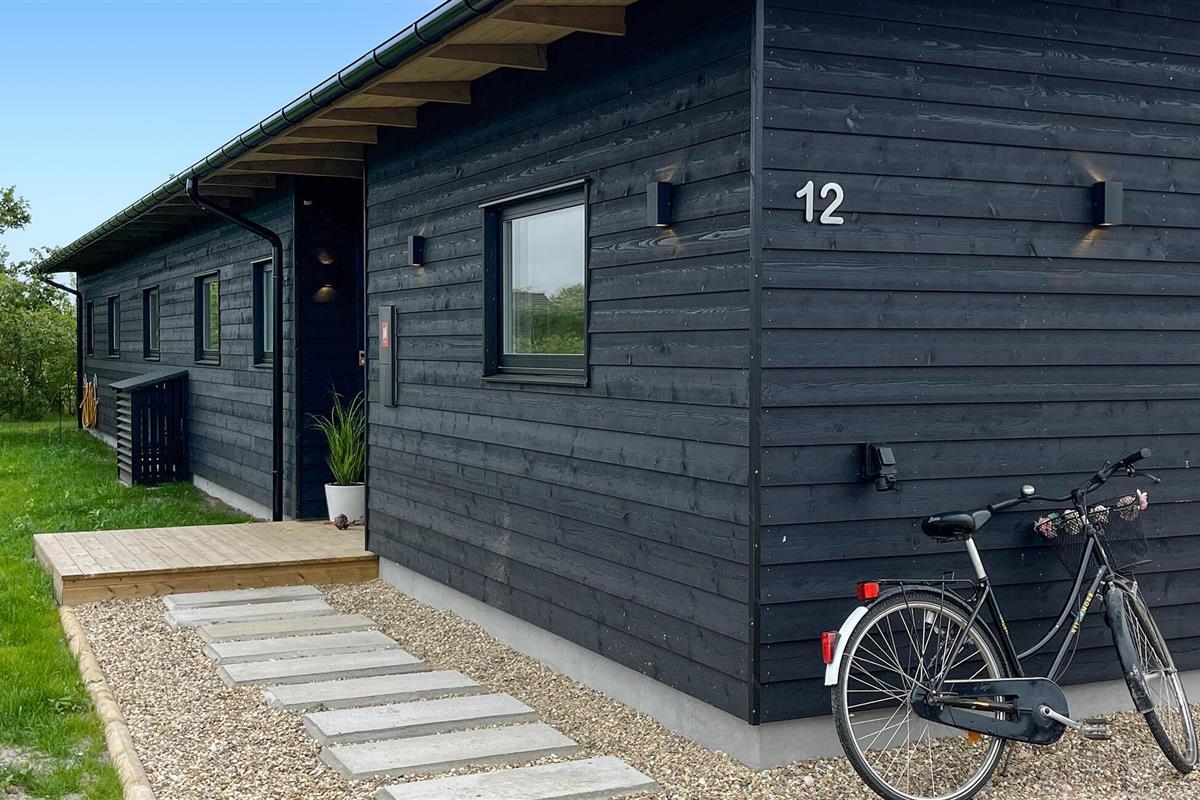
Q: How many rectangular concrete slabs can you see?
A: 9